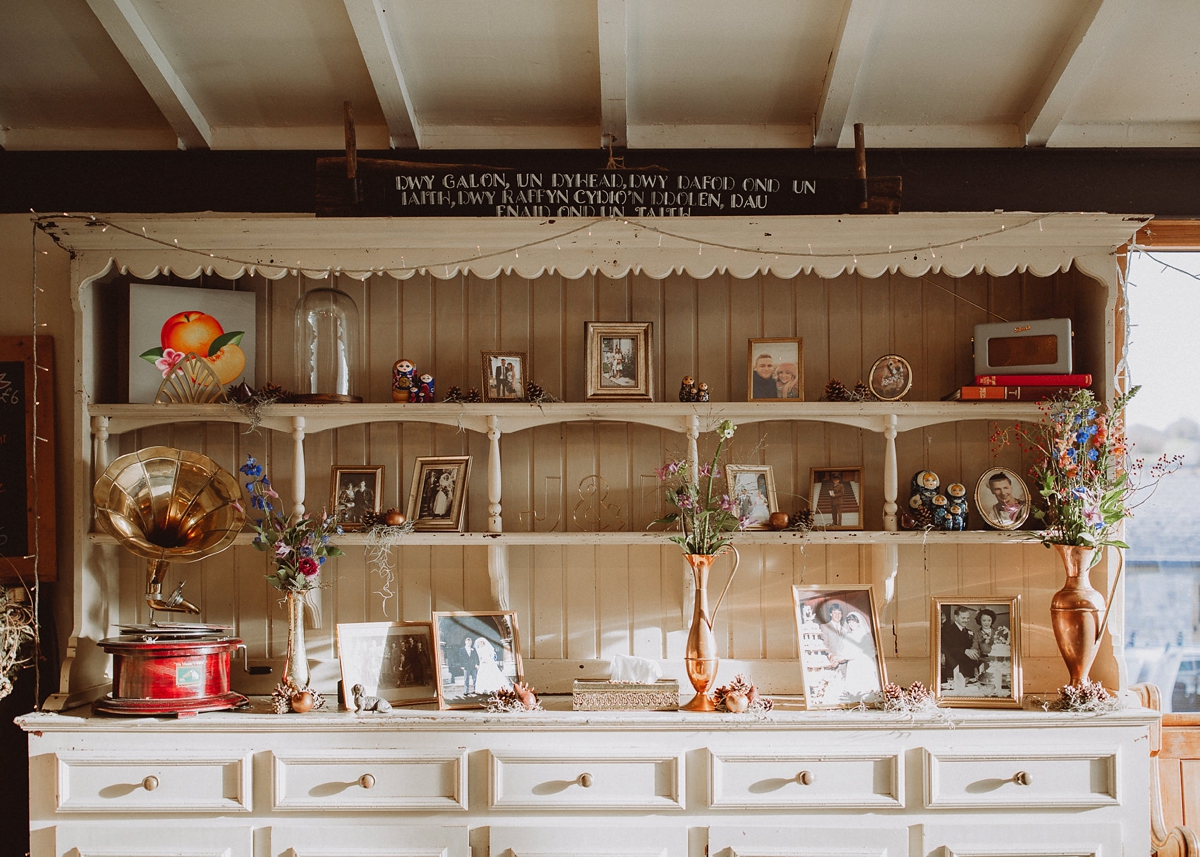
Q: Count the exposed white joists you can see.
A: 5